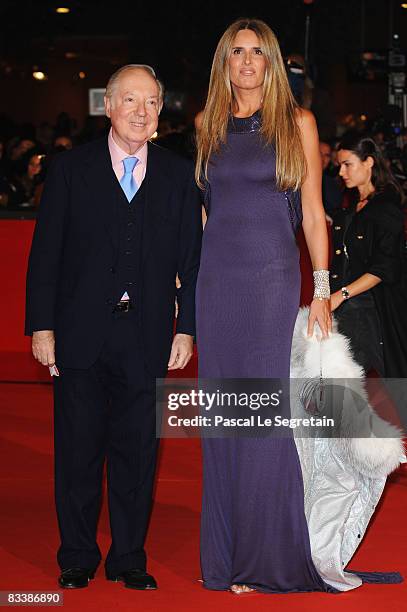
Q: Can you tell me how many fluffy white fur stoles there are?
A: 1